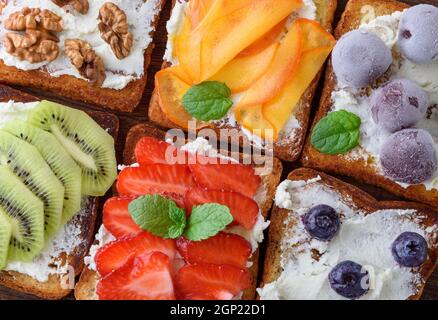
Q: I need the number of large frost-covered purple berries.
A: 4